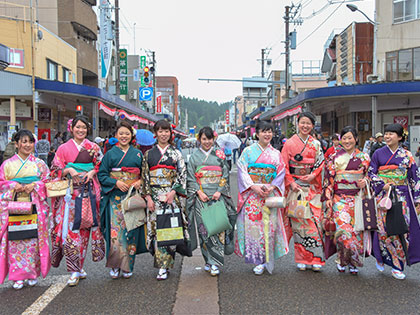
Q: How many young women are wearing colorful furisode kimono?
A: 9